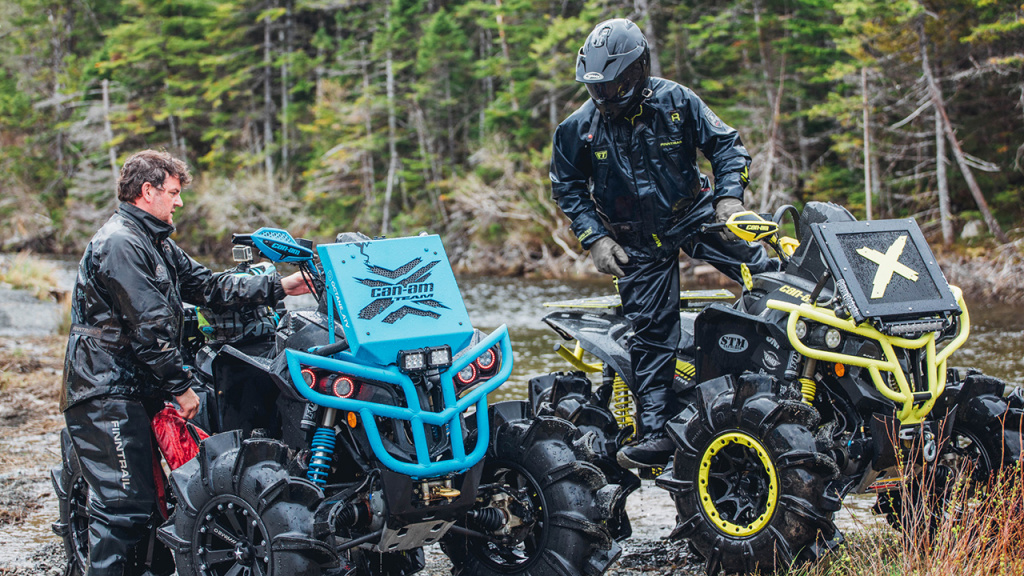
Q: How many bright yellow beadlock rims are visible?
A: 1